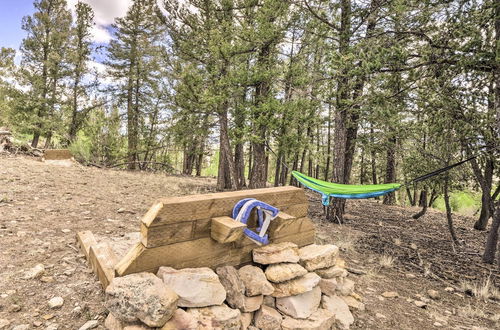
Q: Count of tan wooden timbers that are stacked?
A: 3